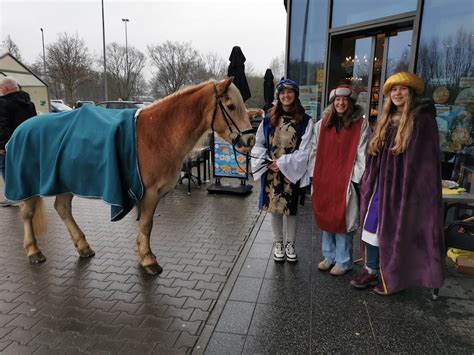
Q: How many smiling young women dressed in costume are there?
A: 3